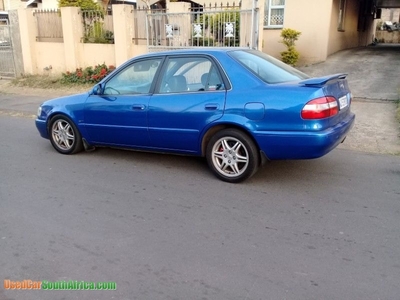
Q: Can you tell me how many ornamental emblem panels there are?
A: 3